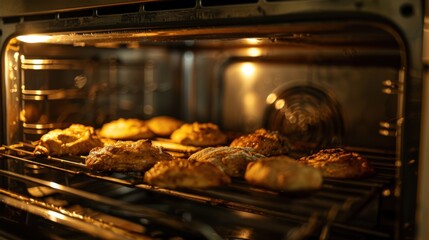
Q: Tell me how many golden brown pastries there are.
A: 10